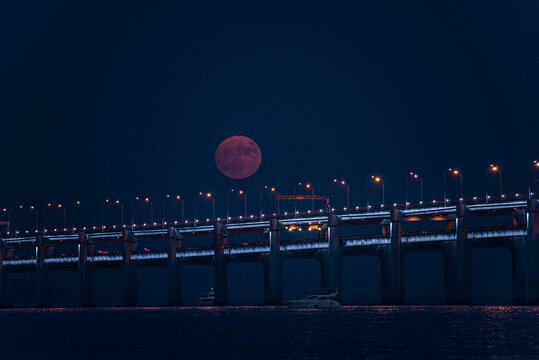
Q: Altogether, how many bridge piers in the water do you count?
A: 11